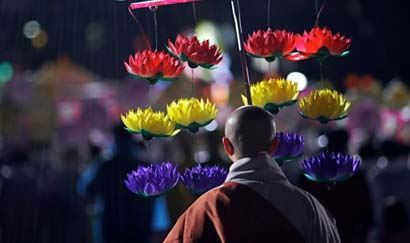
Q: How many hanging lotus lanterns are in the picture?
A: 12